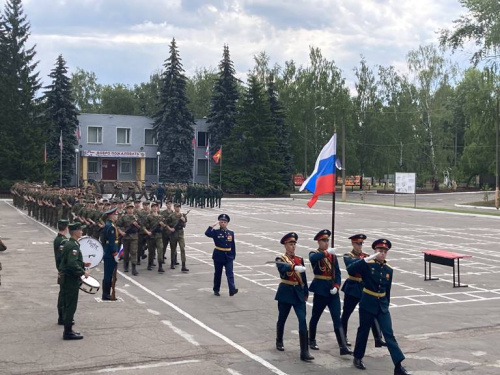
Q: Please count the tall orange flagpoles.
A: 0